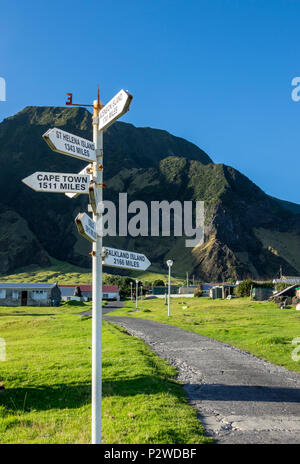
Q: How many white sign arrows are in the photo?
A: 7